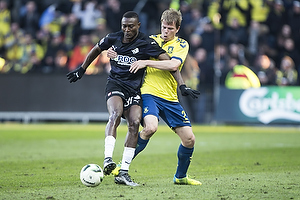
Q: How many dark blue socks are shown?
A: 2